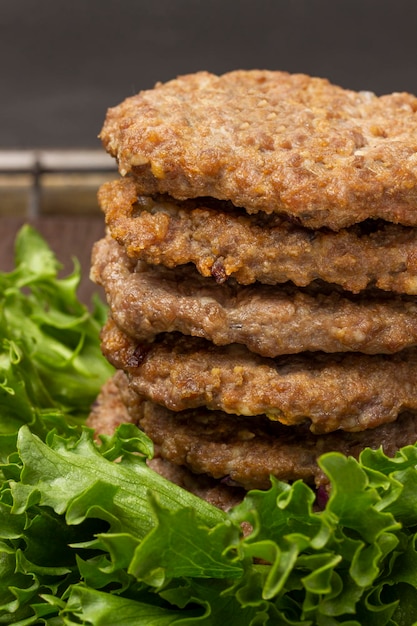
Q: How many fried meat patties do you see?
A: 6